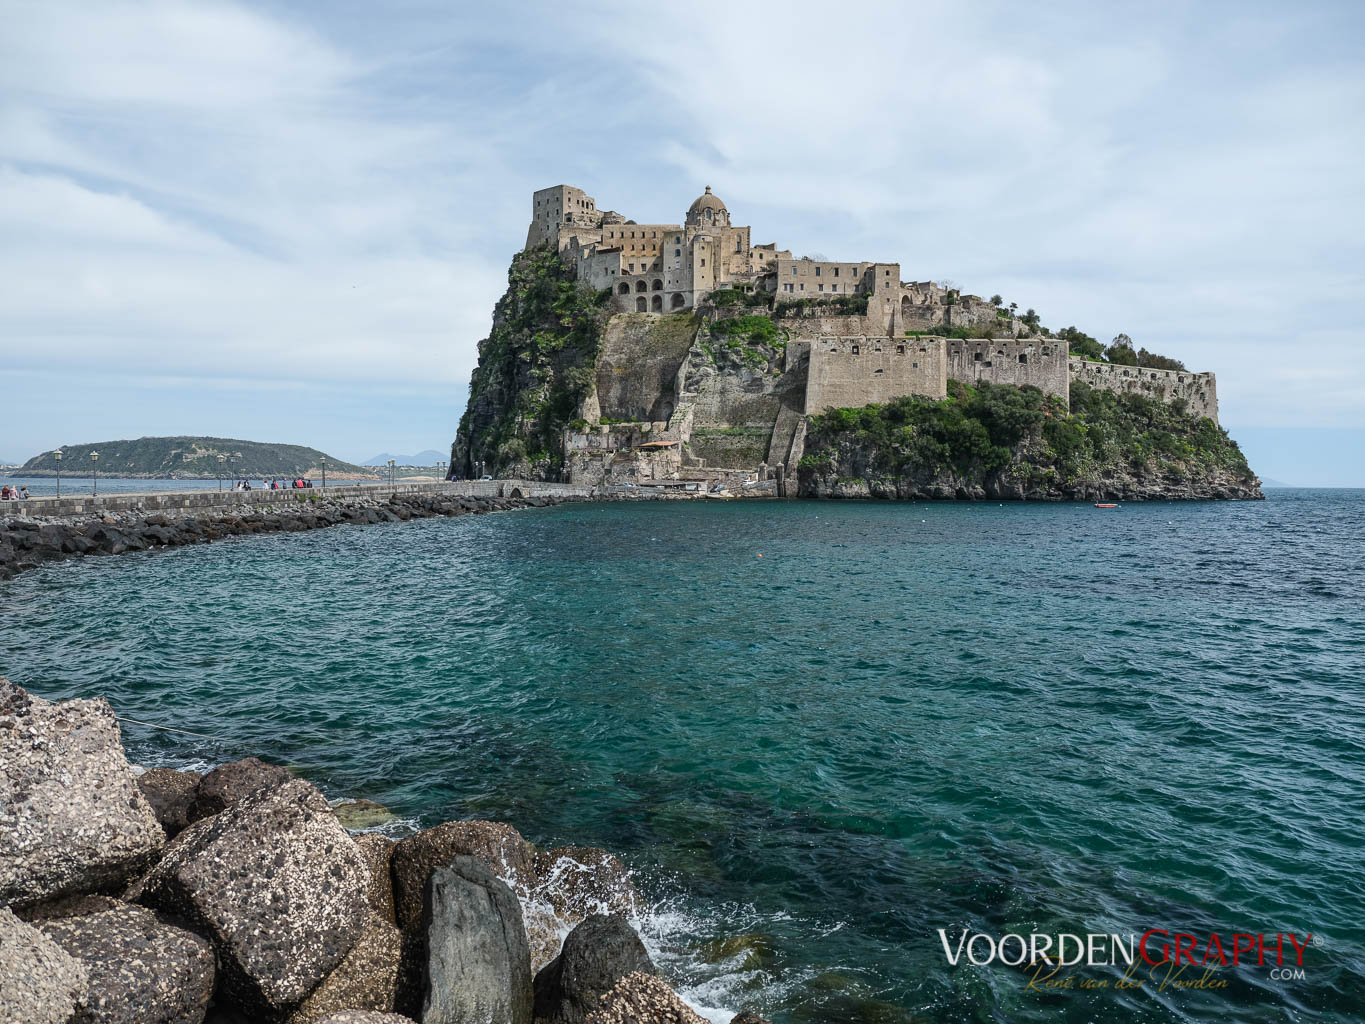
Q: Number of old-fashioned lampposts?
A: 11